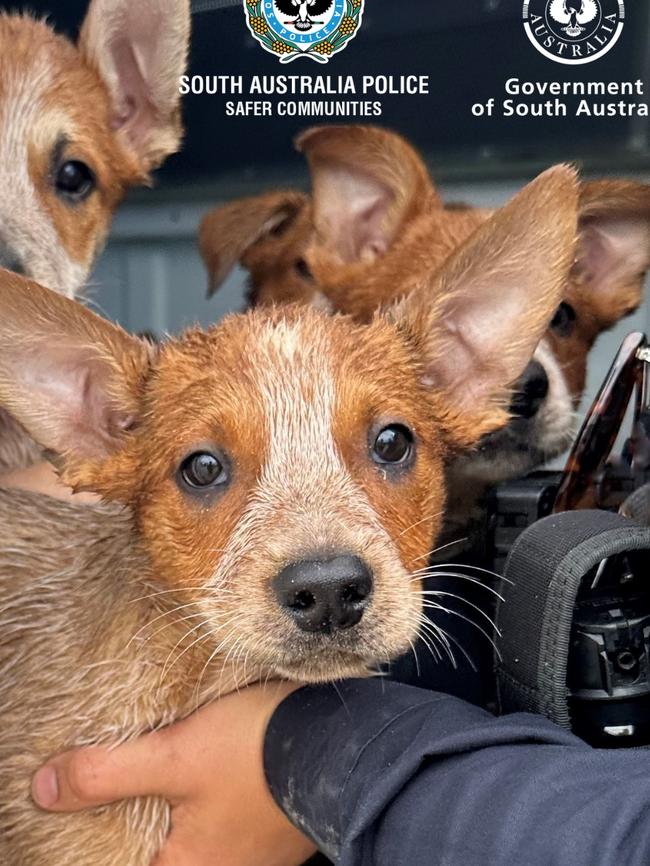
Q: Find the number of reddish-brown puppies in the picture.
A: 4